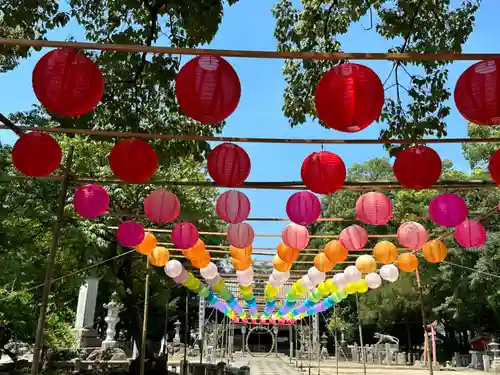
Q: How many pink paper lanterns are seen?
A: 13